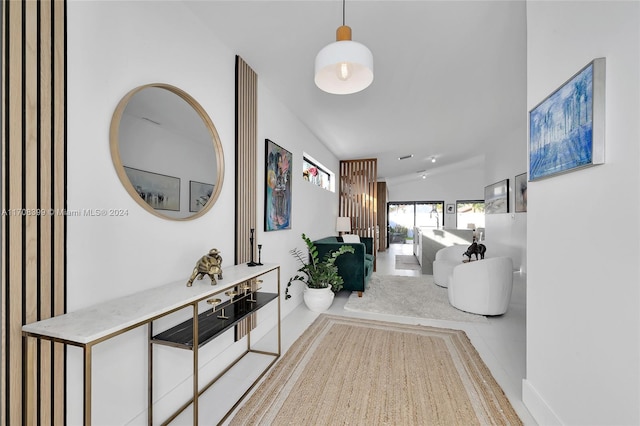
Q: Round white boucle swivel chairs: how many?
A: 2